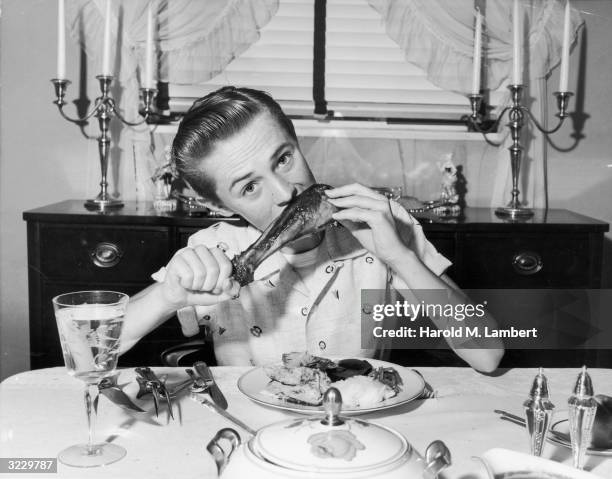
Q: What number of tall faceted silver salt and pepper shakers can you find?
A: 2